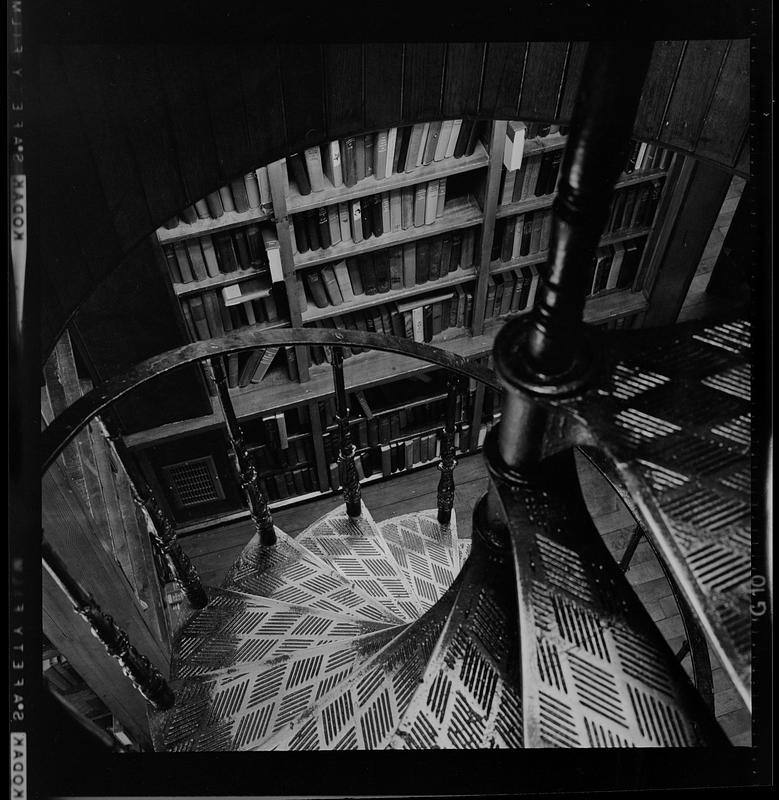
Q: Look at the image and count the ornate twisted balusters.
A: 5